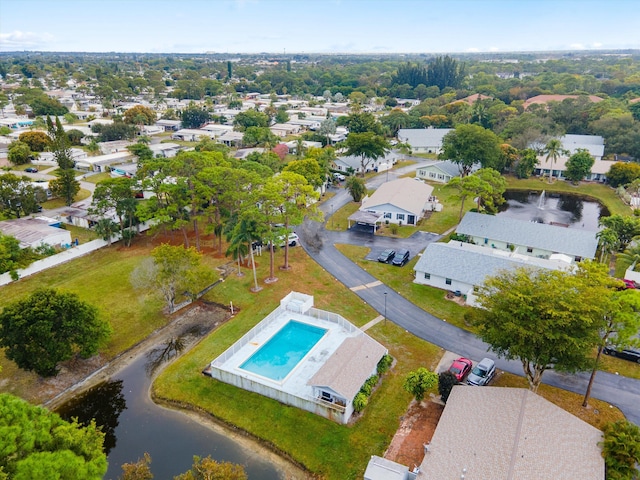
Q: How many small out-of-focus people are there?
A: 0